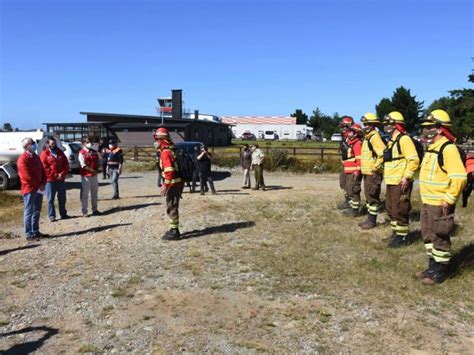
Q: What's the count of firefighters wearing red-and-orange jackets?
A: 3